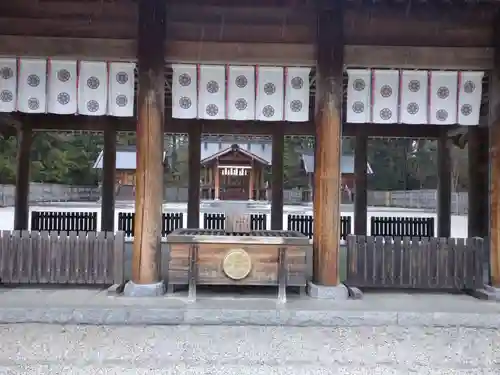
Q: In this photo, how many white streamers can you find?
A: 15